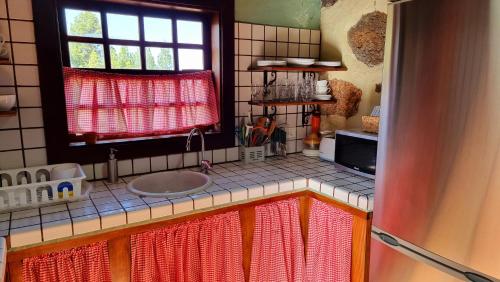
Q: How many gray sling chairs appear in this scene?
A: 0